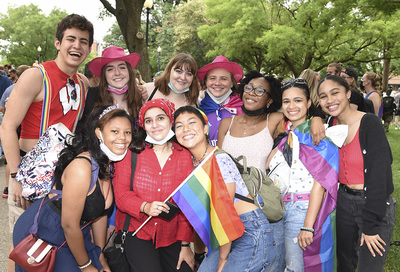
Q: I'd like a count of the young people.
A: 10